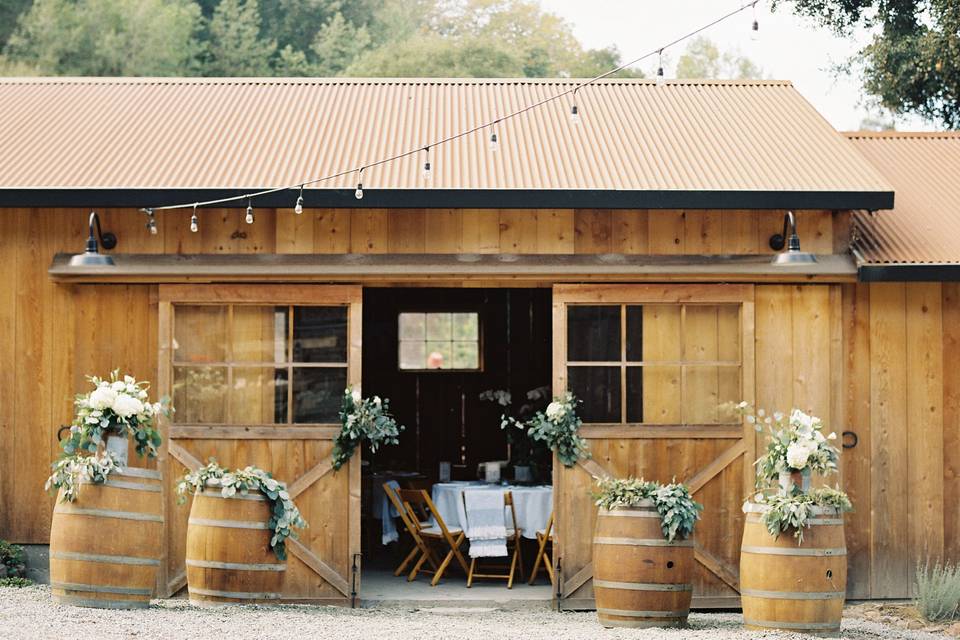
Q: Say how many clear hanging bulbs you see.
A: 10